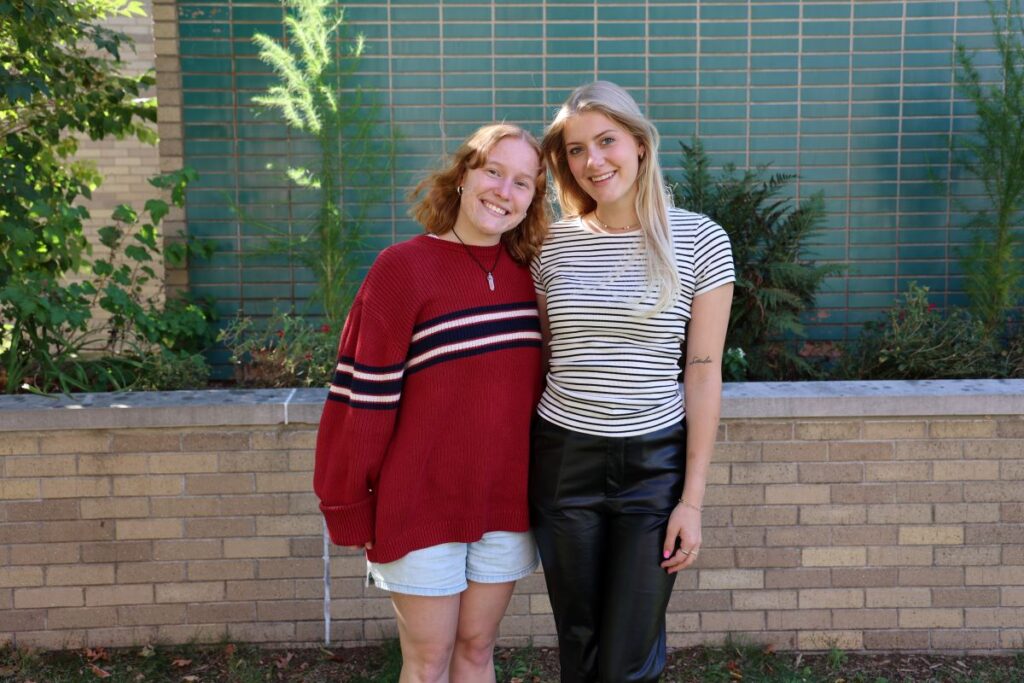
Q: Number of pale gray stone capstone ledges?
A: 1